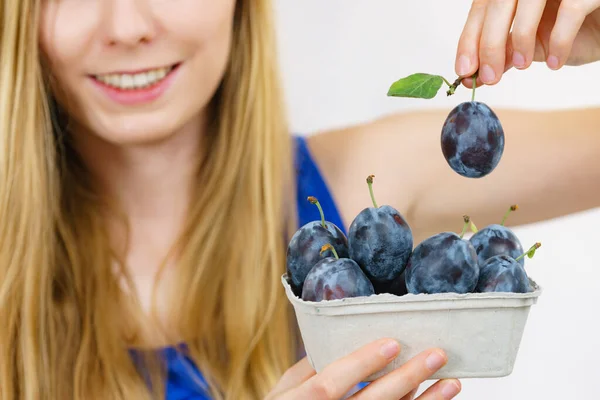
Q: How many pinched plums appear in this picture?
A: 1